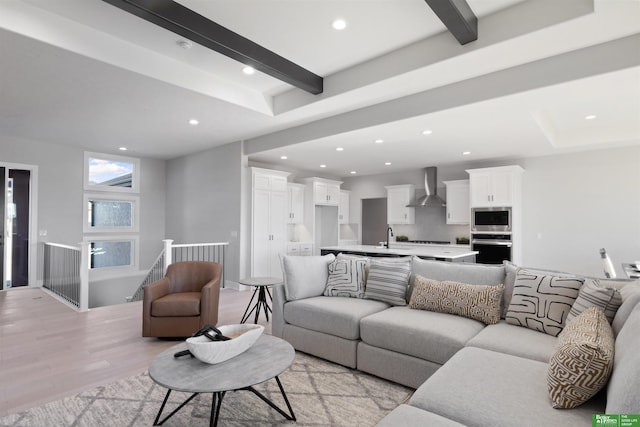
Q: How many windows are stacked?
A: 3